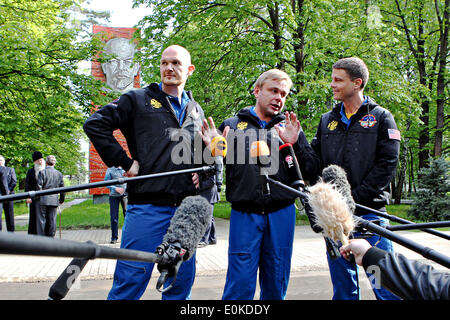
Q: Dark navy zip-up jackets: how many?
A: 3